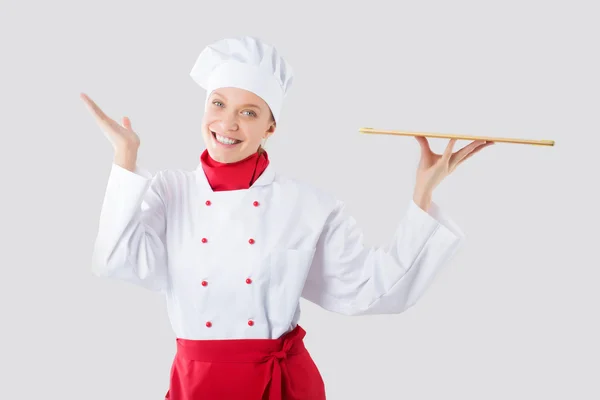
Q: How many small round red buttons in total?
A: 8